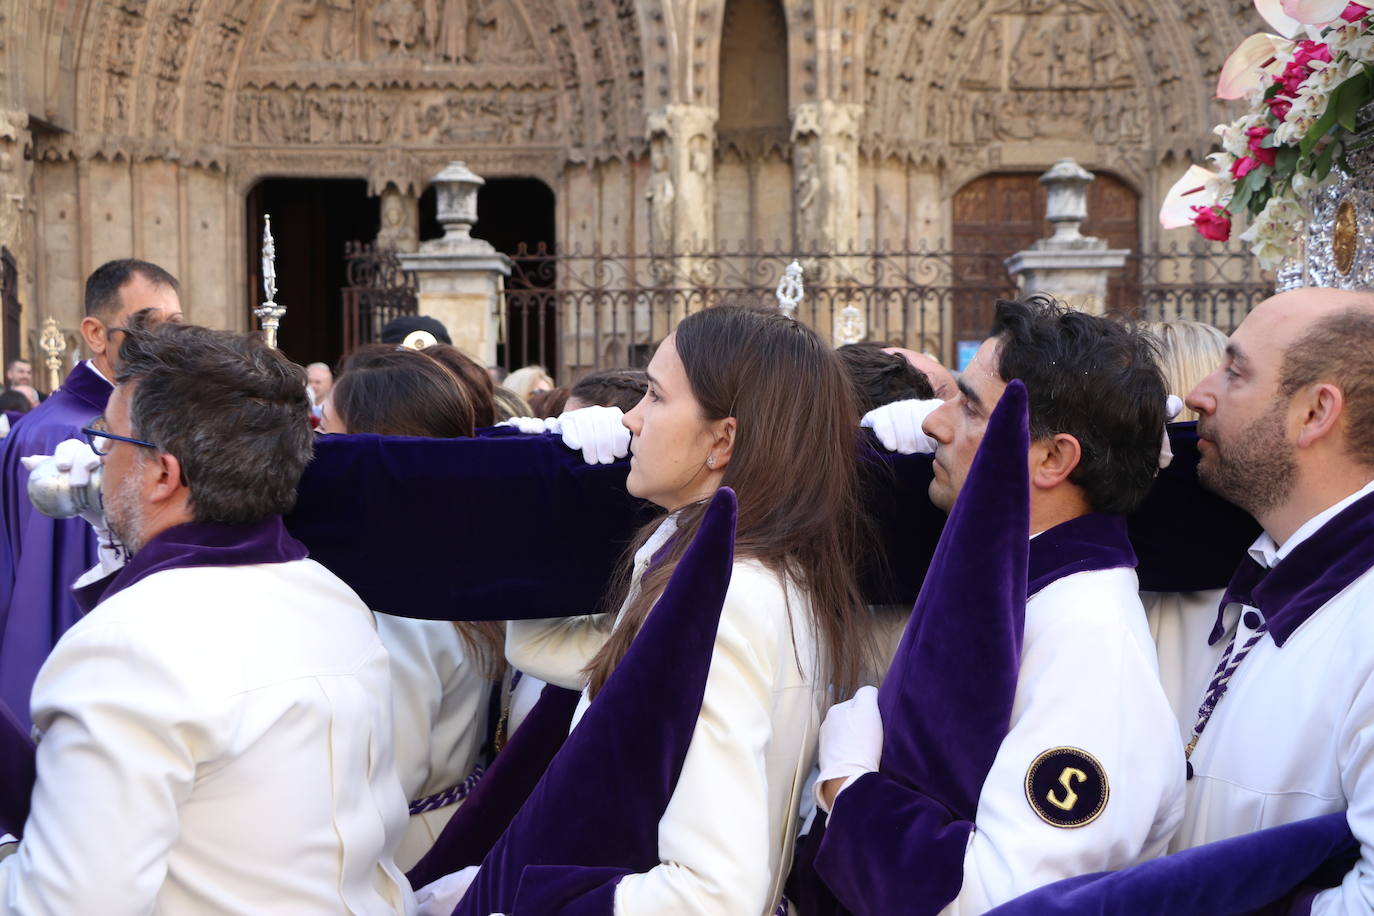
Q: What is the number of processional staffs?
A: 4